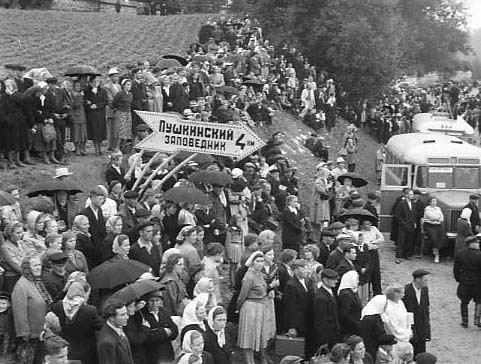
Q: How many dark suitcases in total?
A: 1